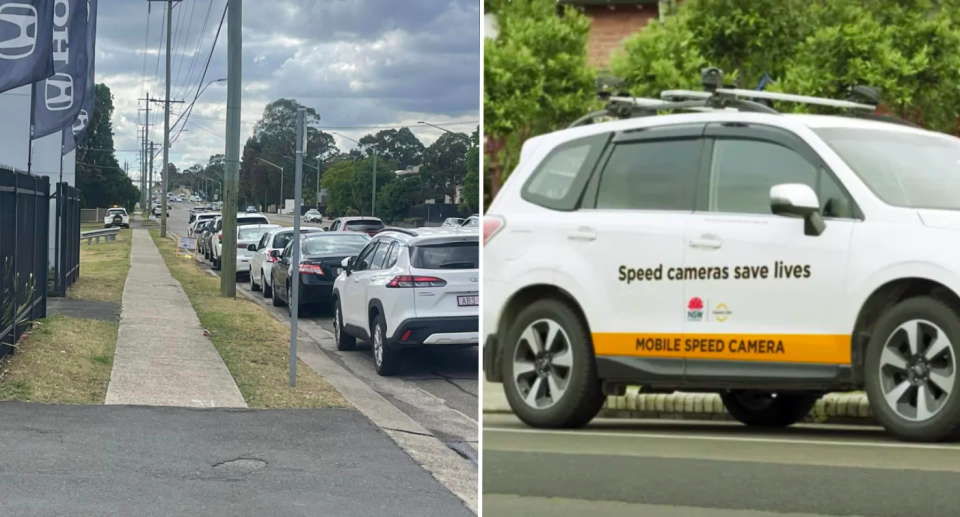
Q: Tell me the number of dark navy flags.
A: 3